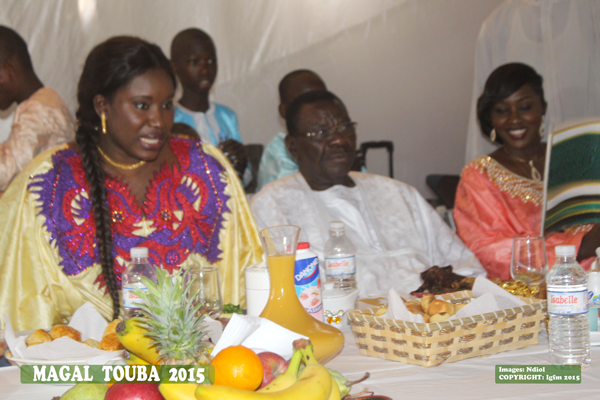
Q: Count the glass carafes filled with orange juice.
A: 1